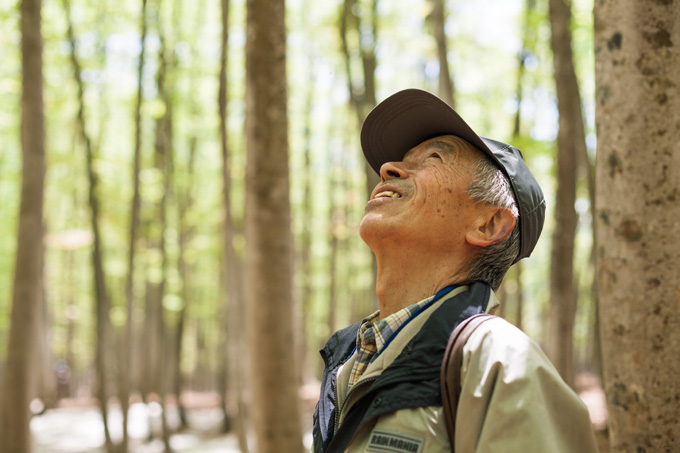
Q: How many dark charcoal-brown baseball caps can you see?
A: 1